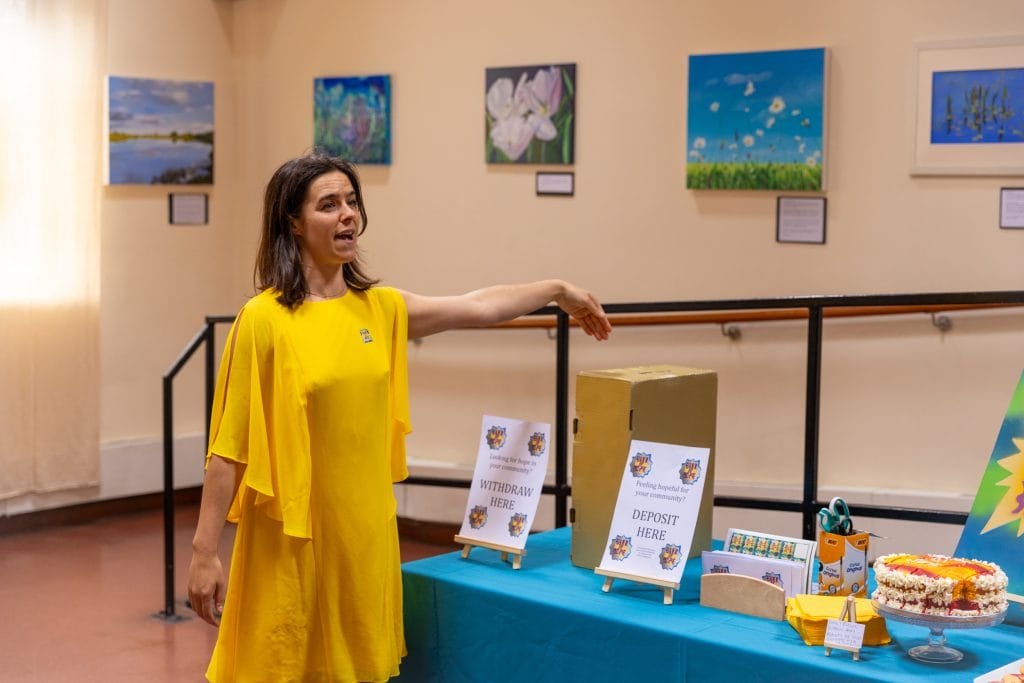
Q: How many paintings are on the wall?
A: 5